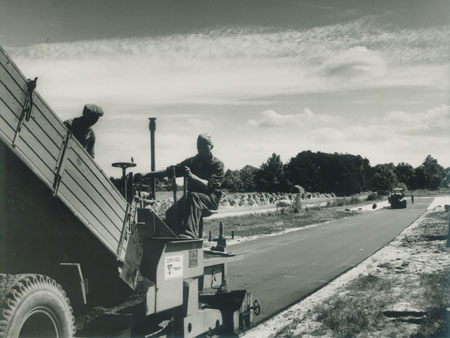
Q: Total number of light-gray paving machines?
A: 1